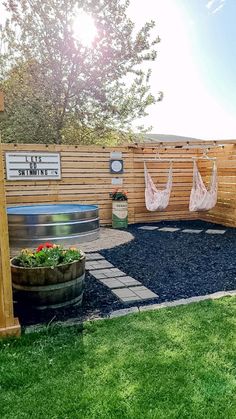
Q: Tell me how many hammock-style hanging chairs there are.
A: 2